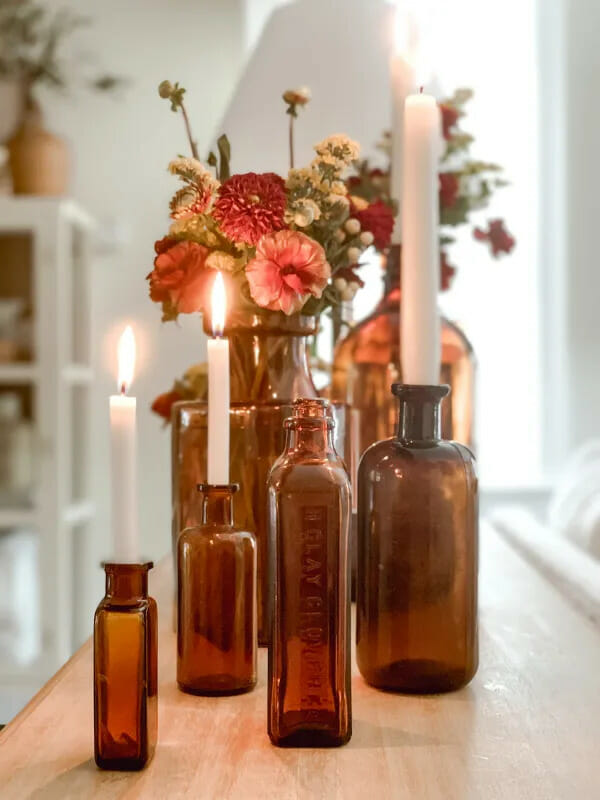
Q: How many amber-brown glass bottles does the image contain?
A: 6